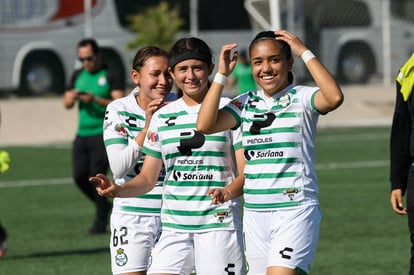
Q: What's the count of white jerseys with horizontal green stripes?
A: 3